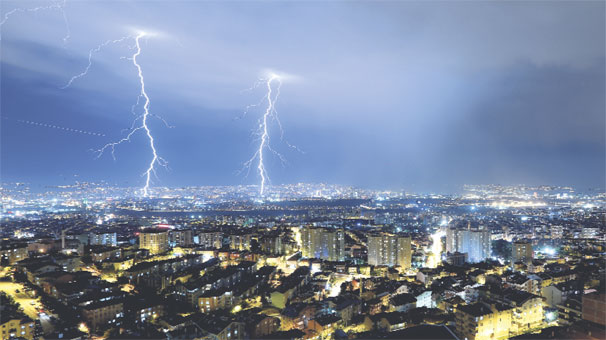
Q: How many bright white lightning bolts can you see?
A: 2